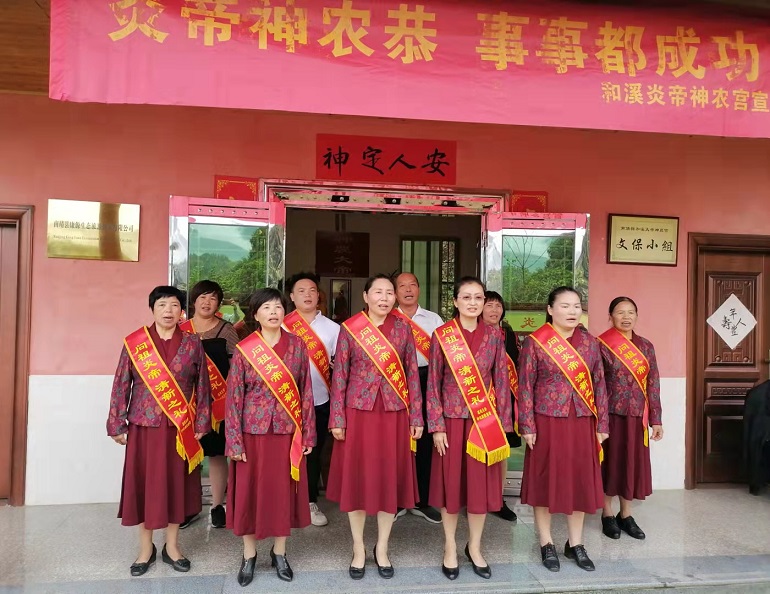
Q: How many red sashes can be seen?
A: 10